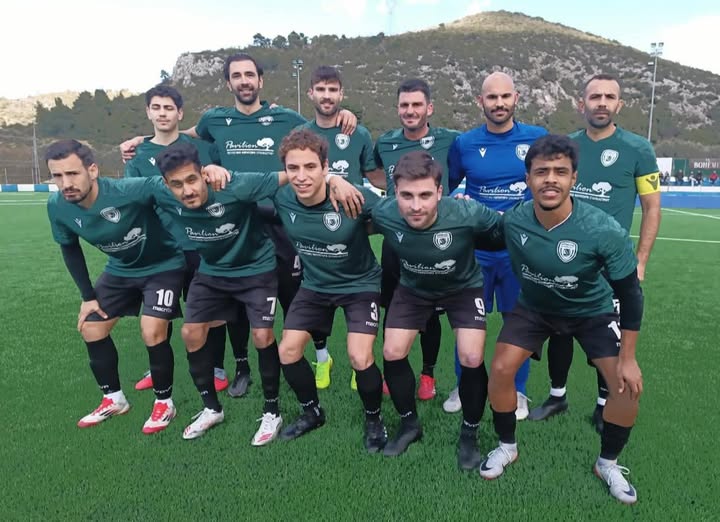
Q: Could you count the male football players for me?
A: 11